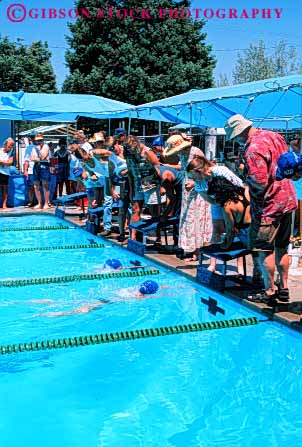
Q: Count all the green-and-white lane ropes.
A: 4